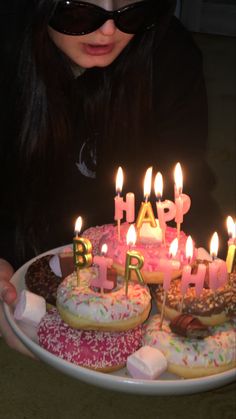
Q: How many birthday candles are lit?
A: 11